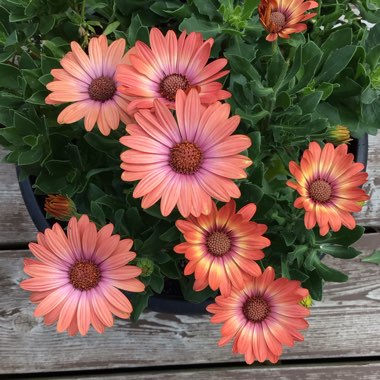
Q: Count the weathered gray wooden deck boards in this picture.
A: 3